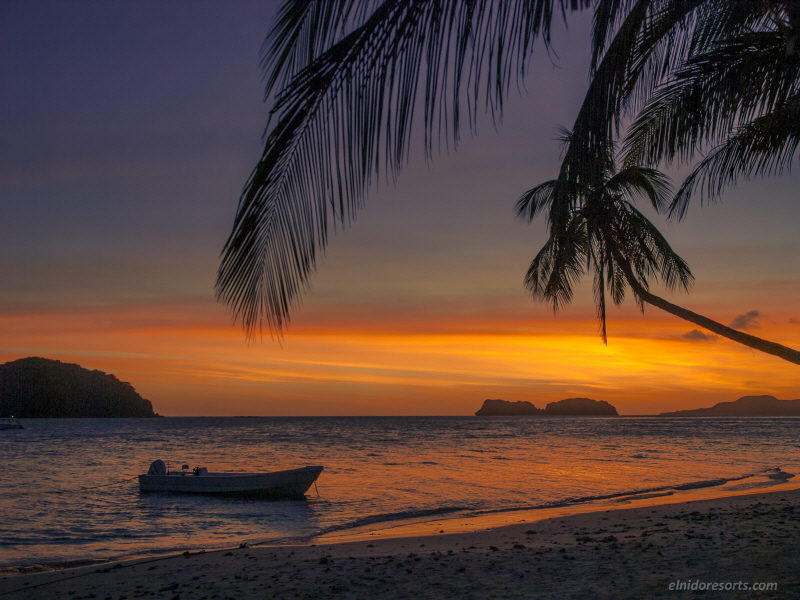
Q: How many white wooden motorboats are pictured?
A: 1